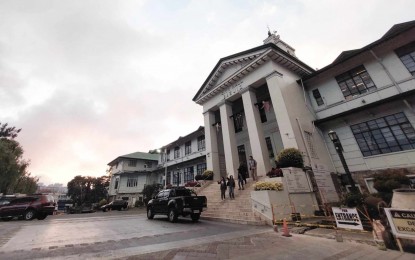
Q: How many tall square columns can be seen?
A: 4